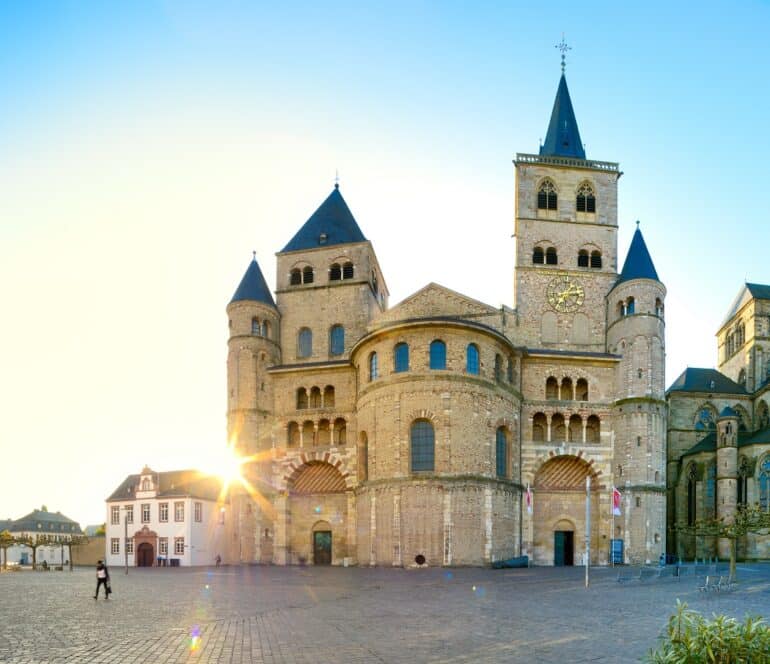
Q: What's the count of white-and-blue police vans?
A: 0